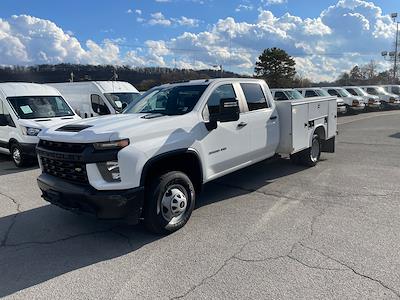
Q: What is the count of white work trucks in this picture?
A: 1